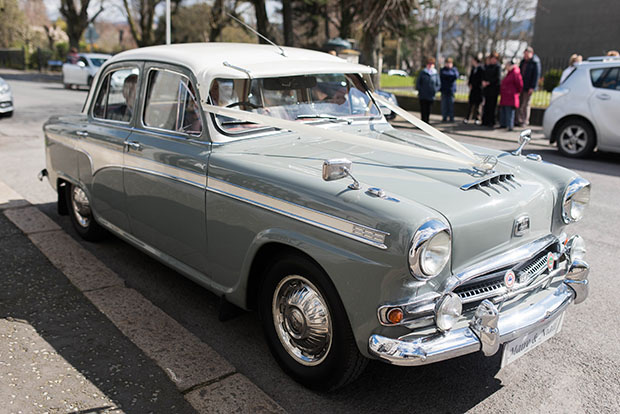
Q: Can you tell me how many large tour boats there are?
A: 0